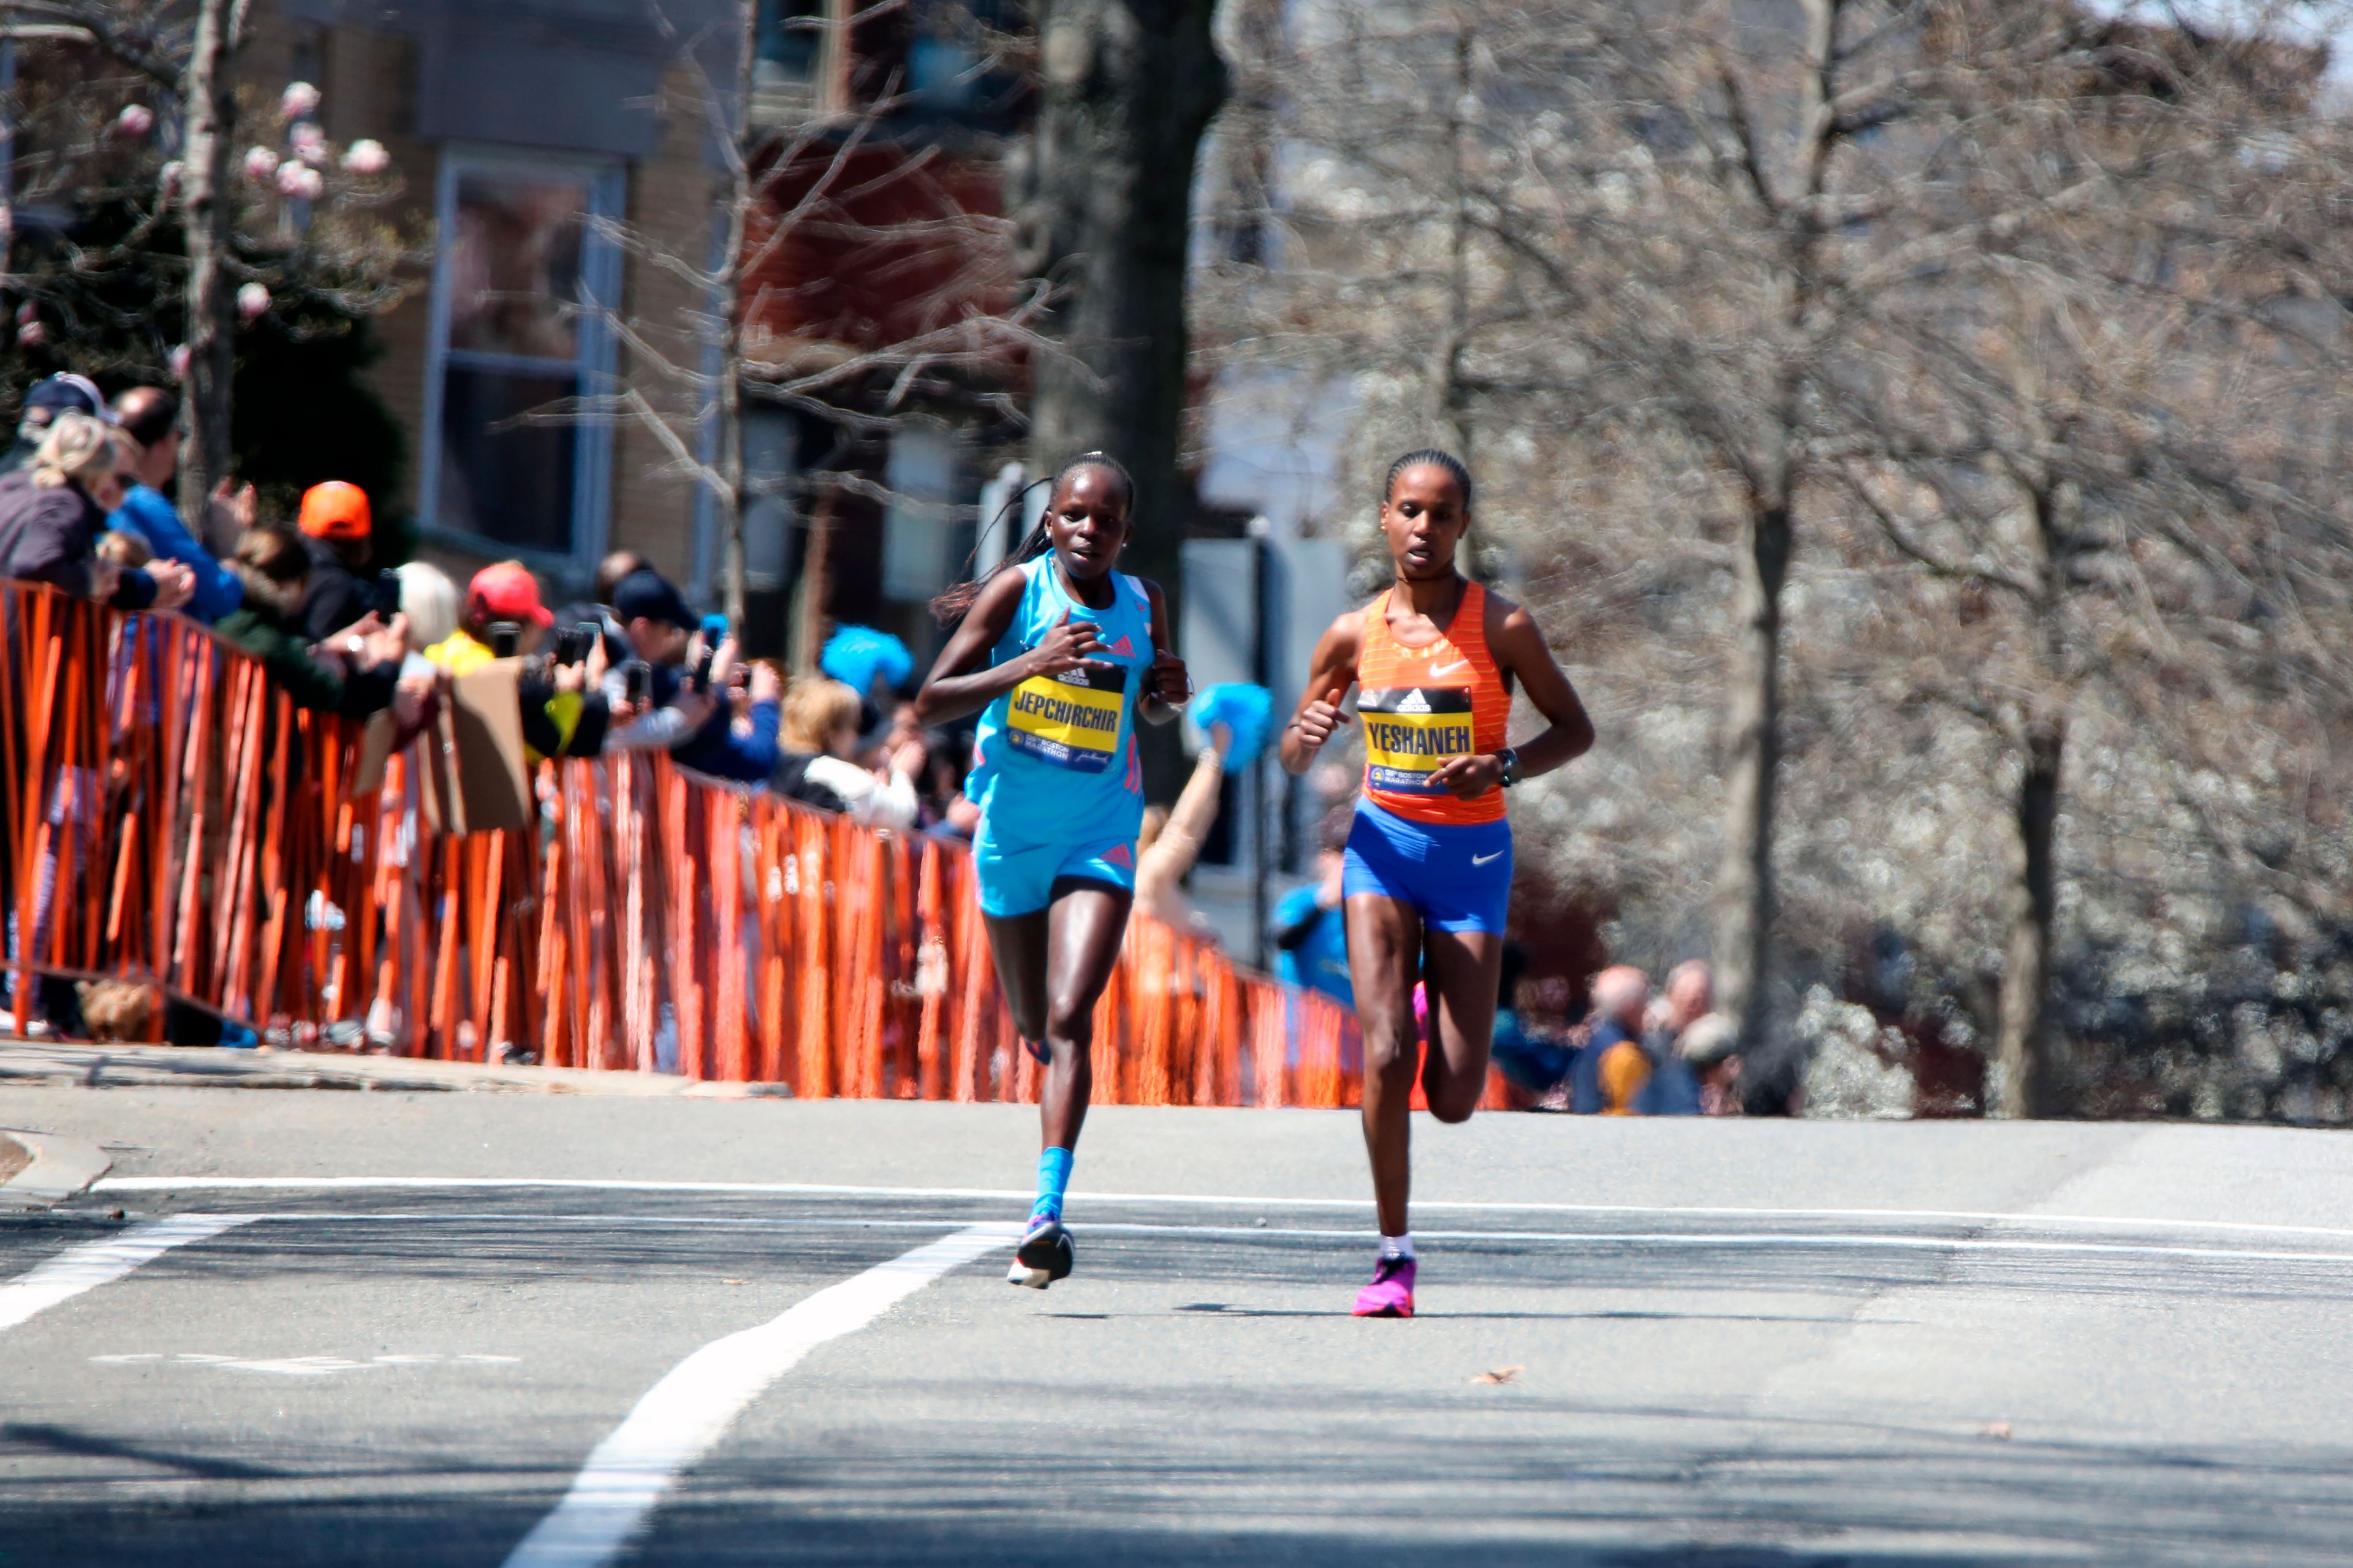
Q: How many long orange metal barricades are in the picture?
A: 1